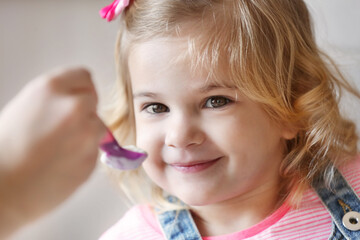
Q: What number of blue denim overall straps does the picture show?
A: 2